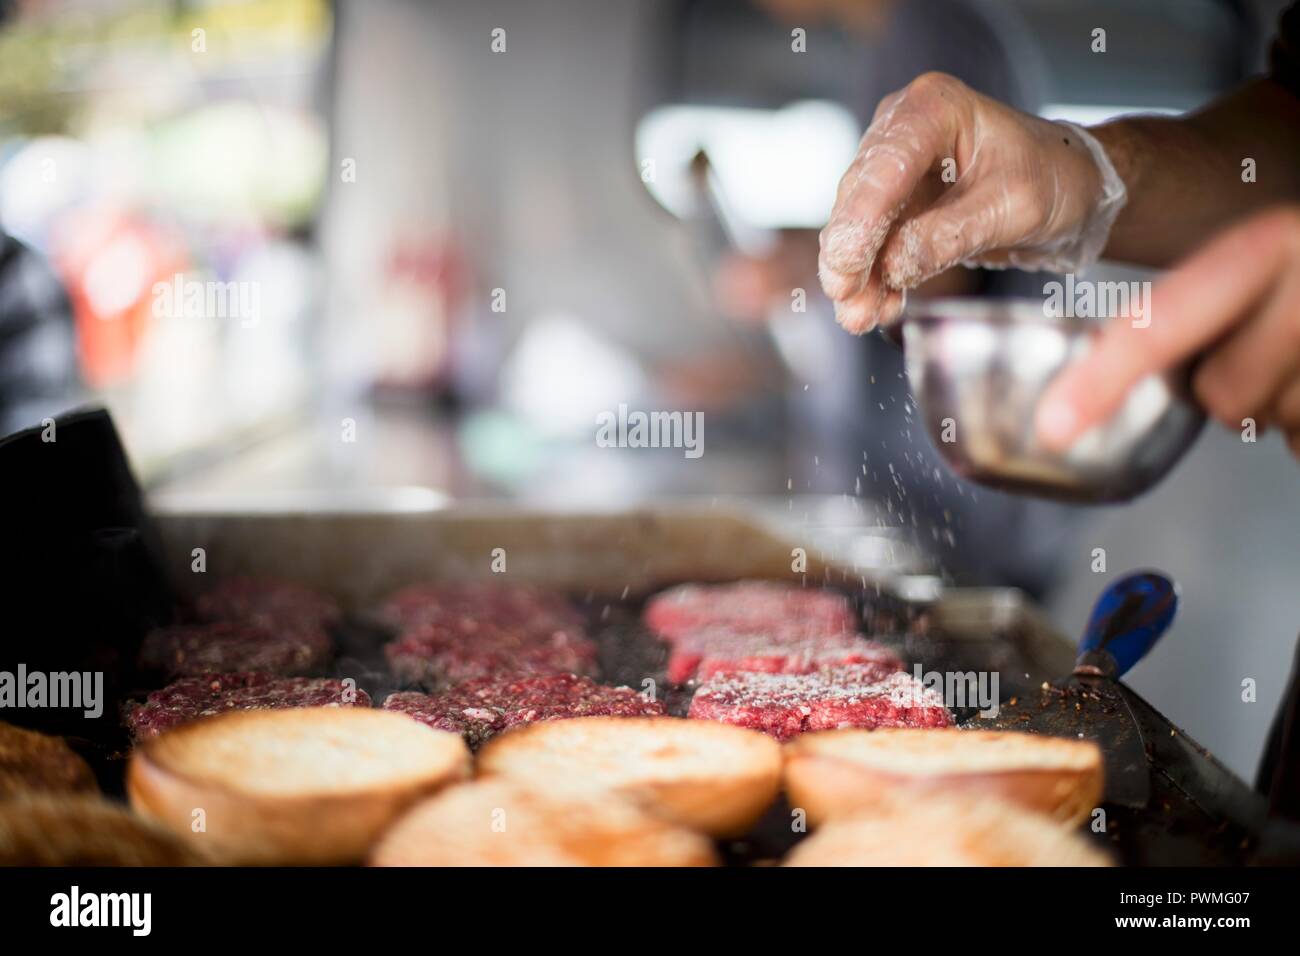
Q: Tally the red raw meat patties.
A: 9